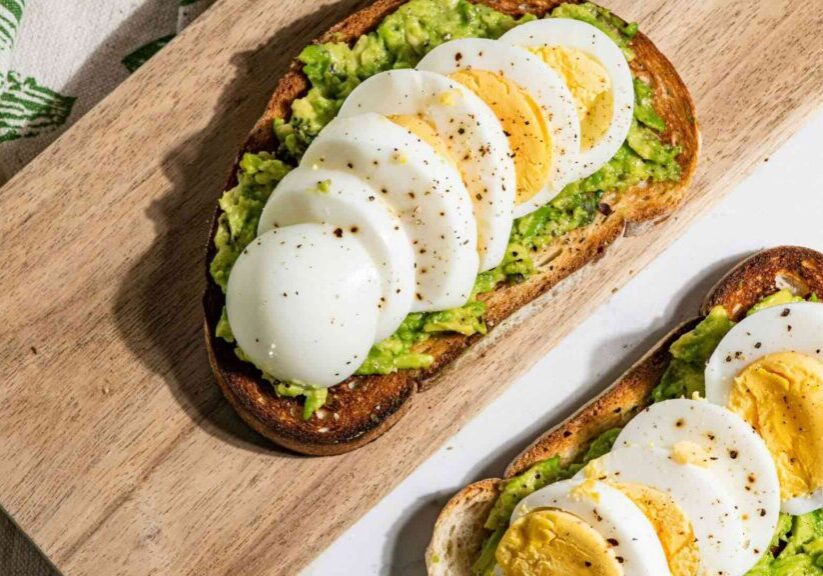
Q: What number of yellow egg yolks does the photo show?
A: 6